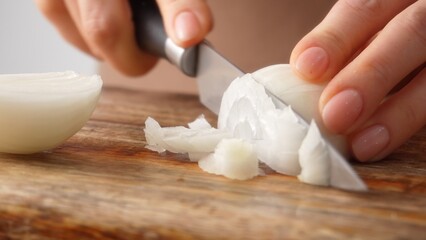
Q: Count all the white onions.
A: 2